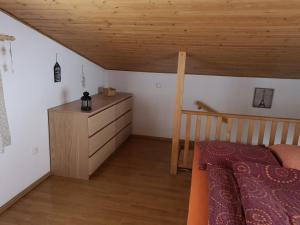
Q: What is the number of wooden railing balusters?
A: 11